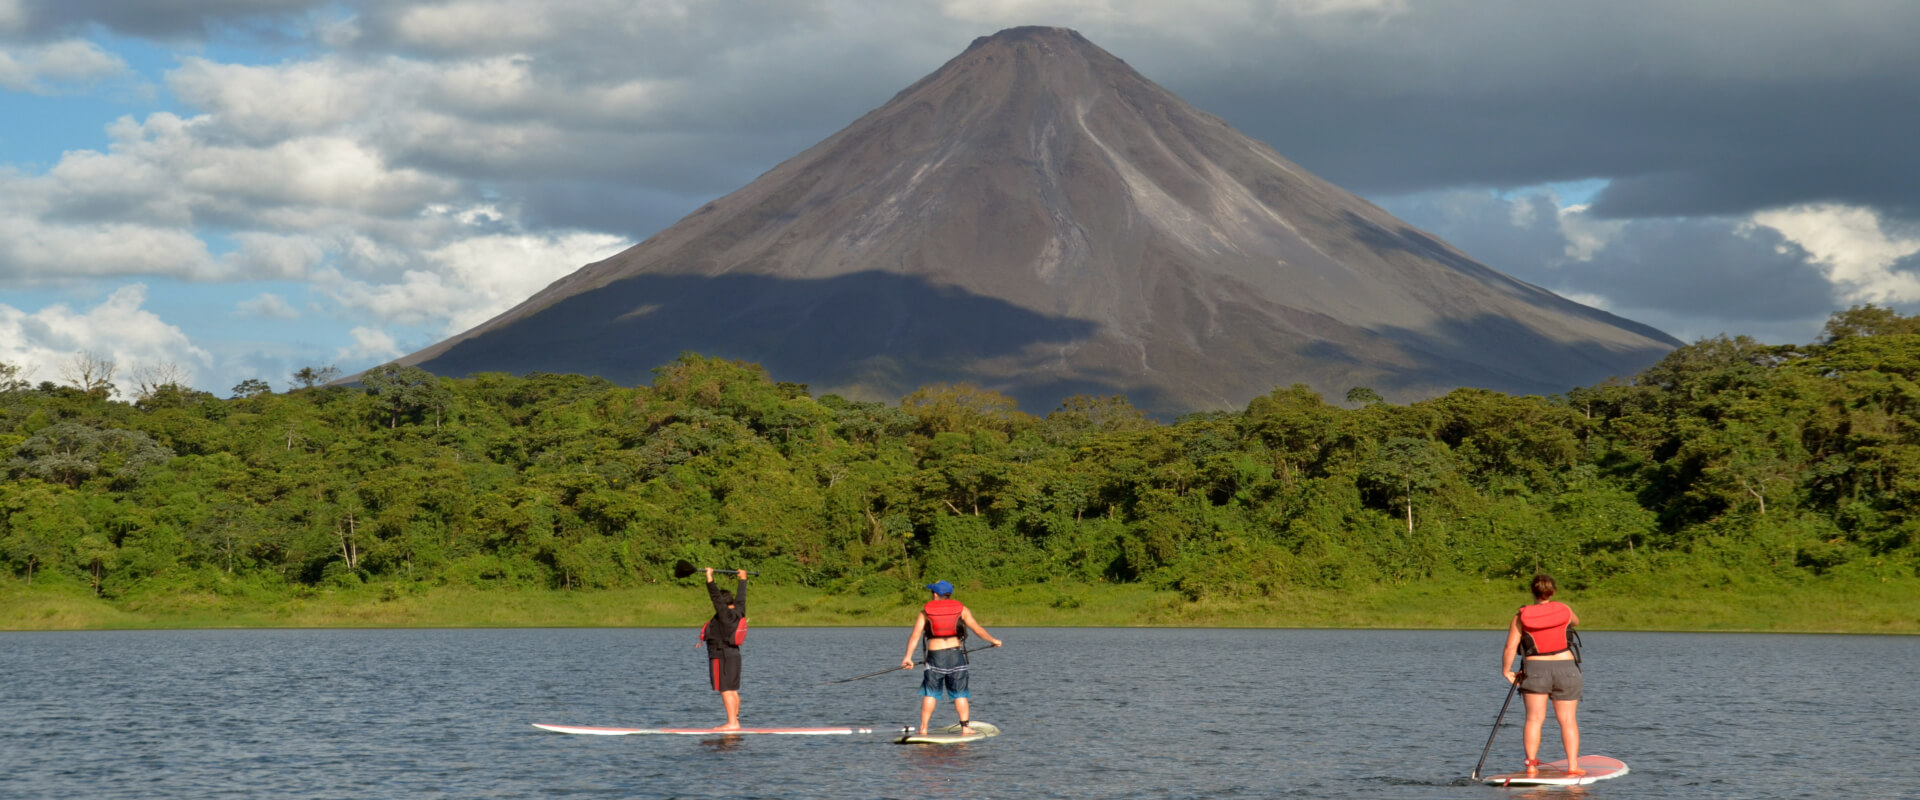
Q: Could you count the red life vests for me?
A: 3